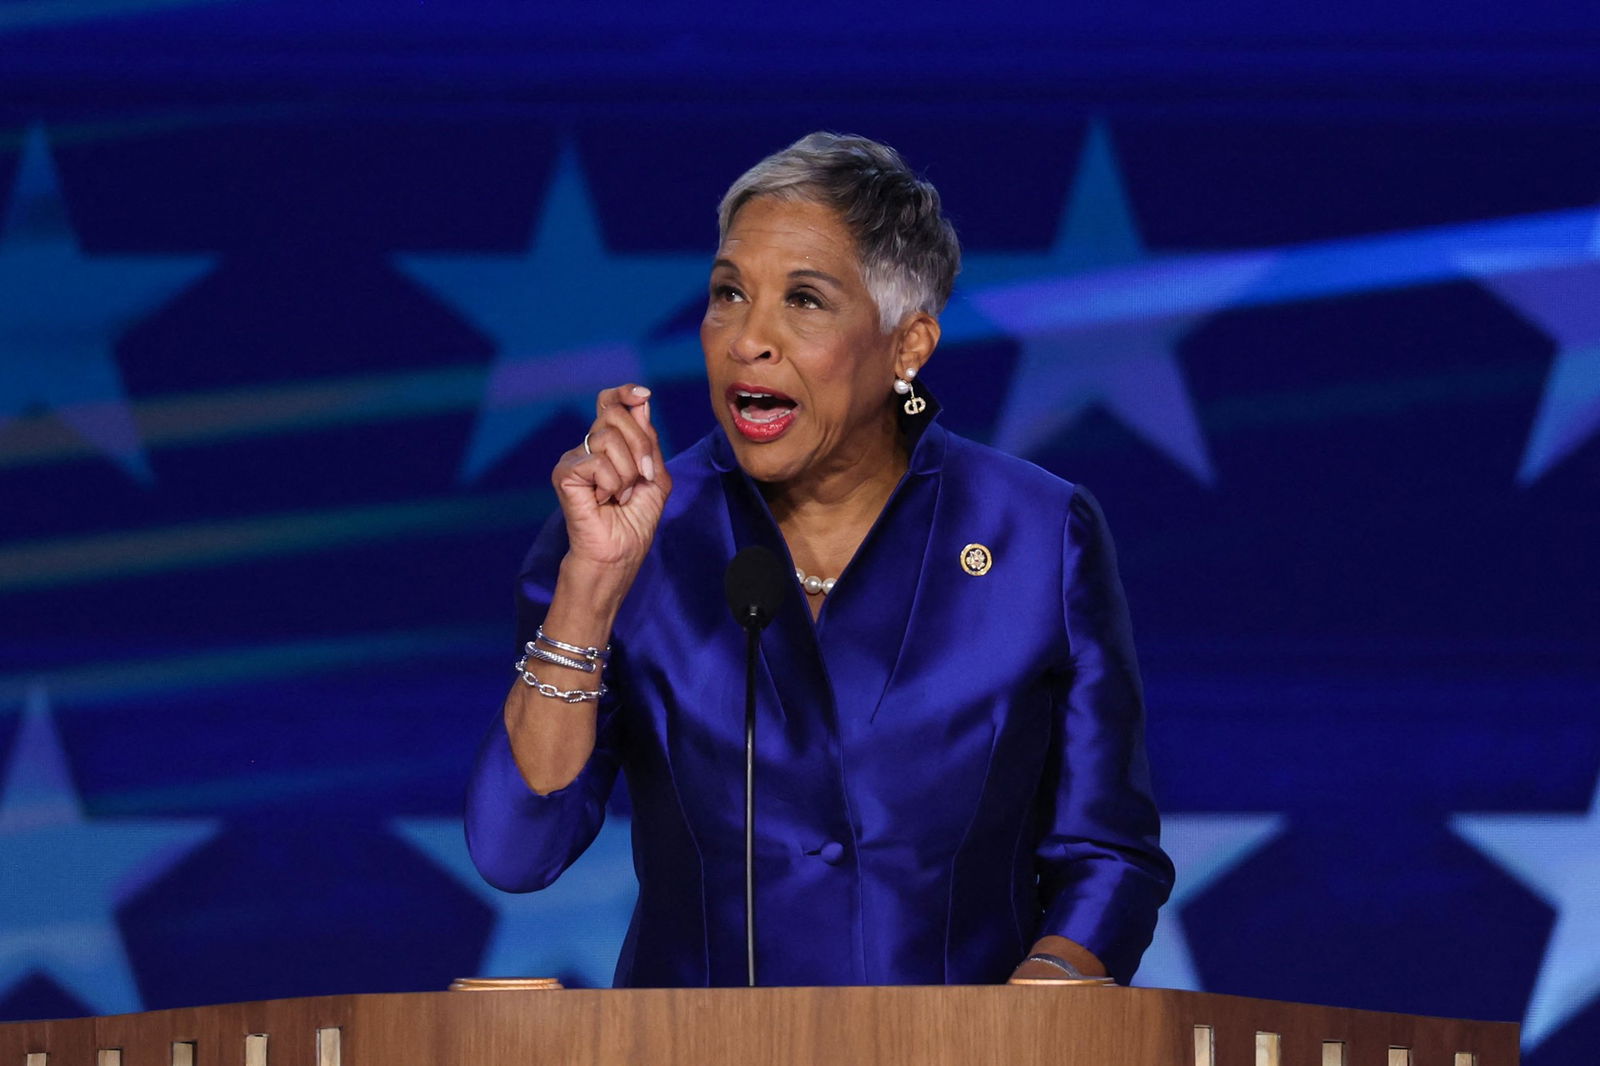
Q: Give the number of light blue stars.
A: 8